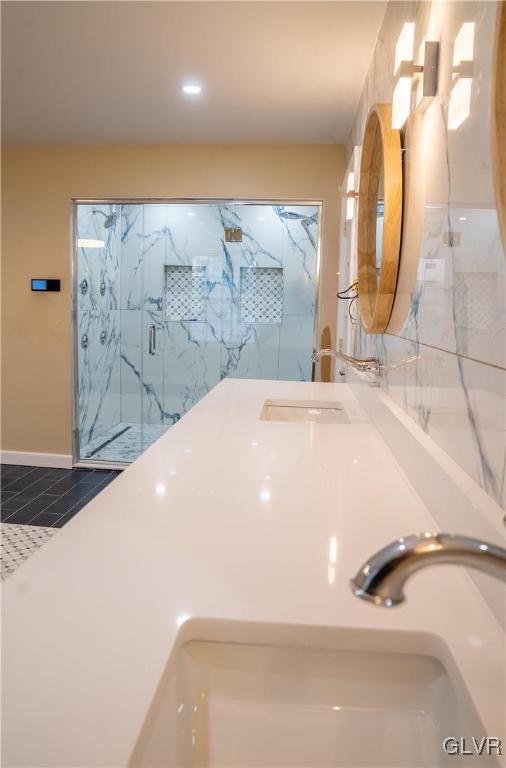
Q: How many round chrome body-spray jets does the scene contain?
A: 4